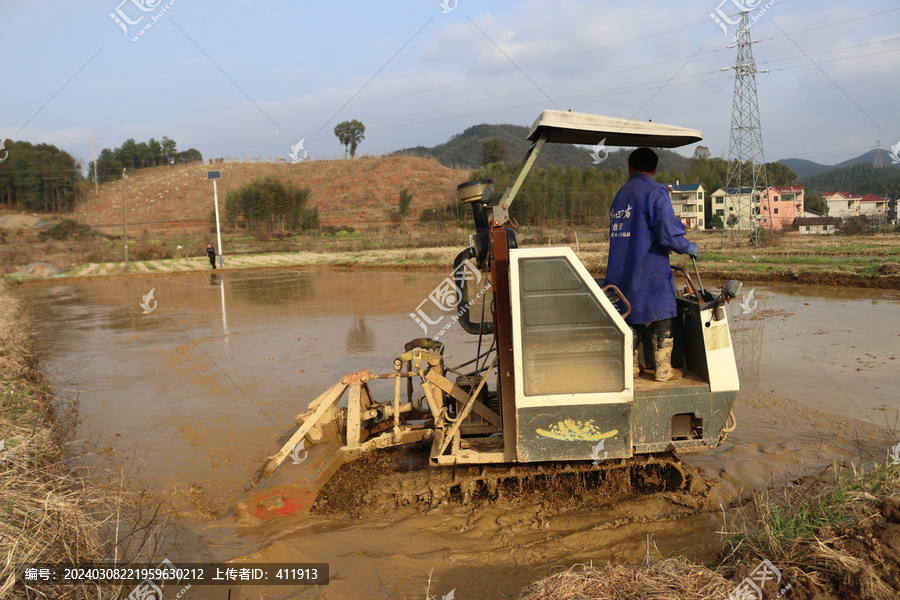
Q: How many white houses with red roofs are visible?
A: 2